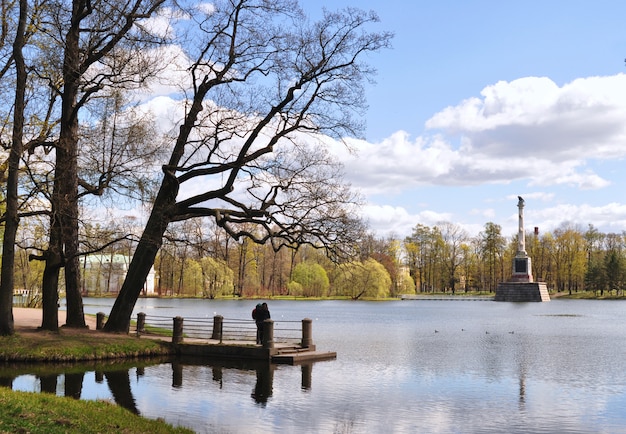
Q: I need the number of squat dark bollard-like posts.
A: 6